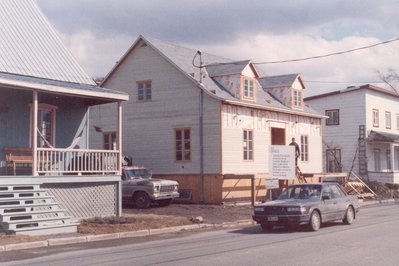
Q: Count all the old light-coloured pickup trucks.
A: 1